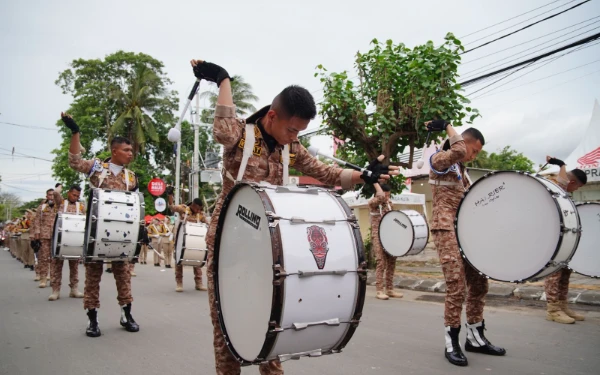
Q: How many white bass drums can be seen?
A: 7